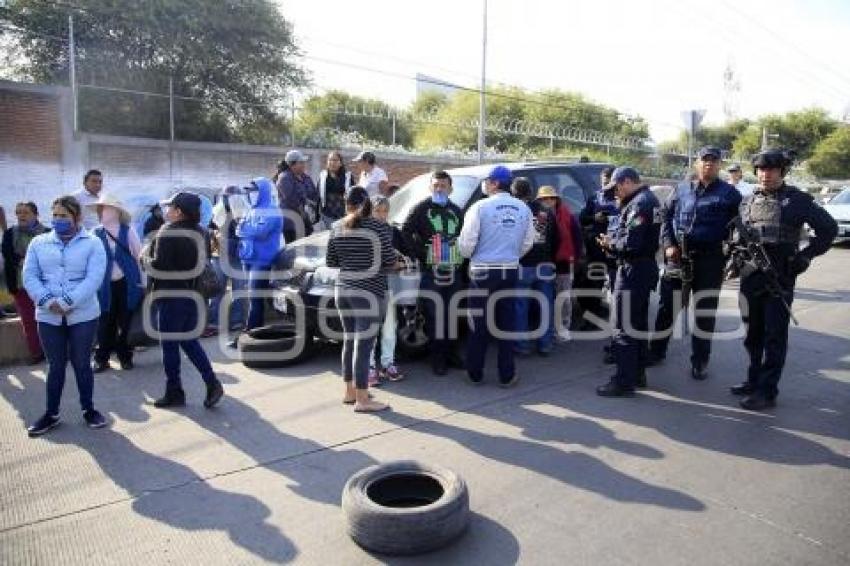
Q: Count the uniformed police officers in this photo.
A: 4